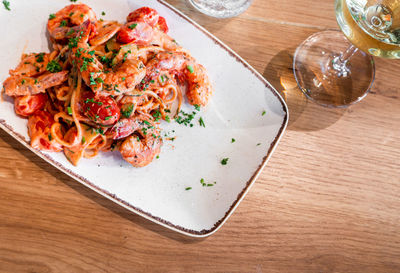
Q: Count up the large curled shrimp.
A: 4